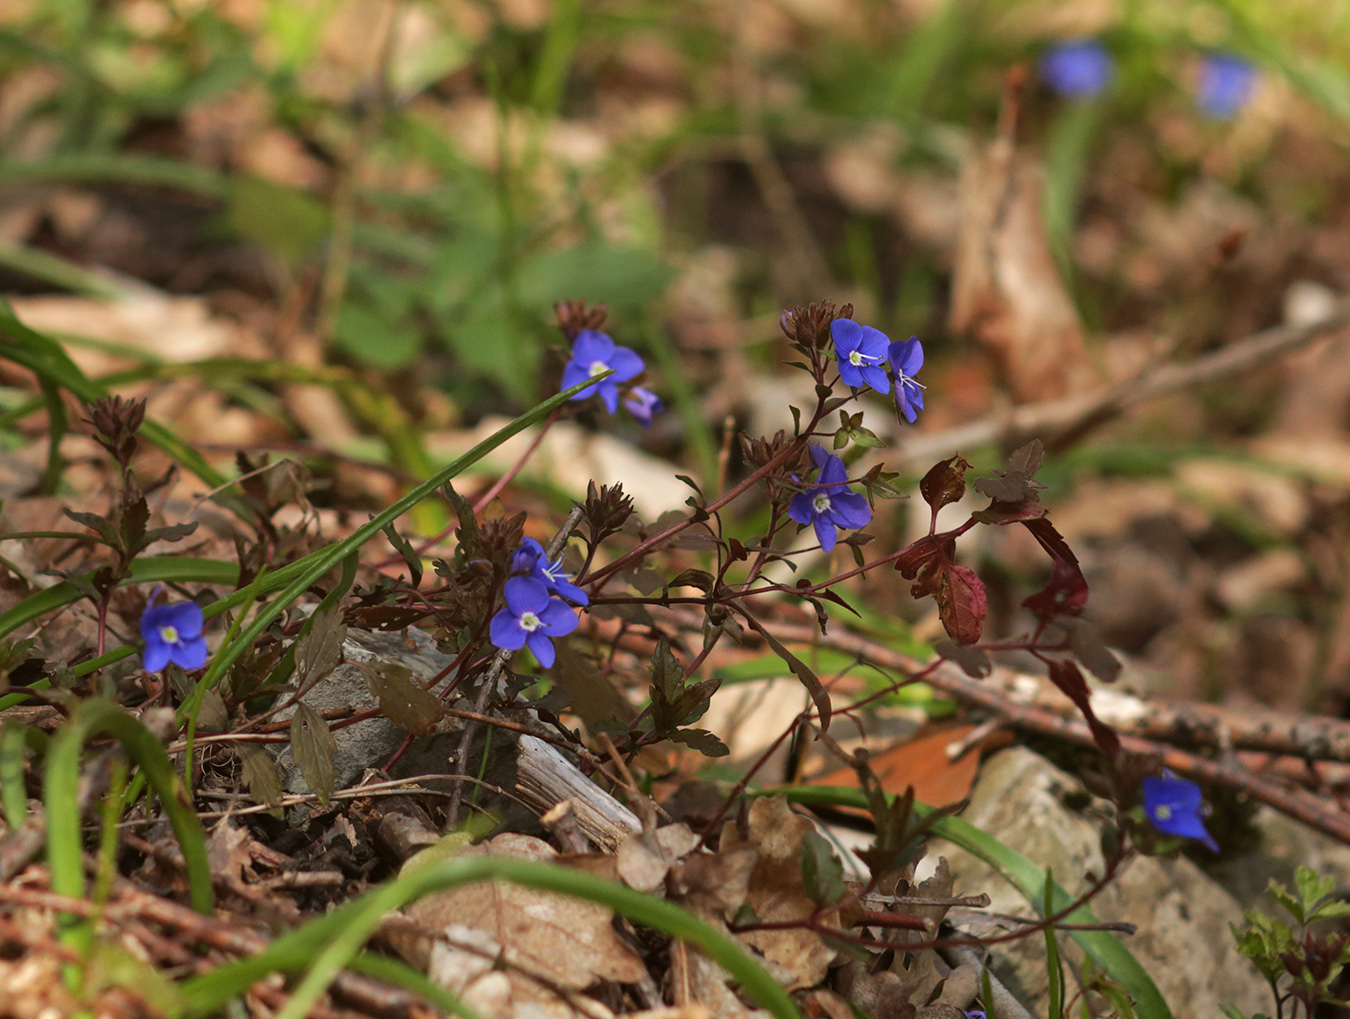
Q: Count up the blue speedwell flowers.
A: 11